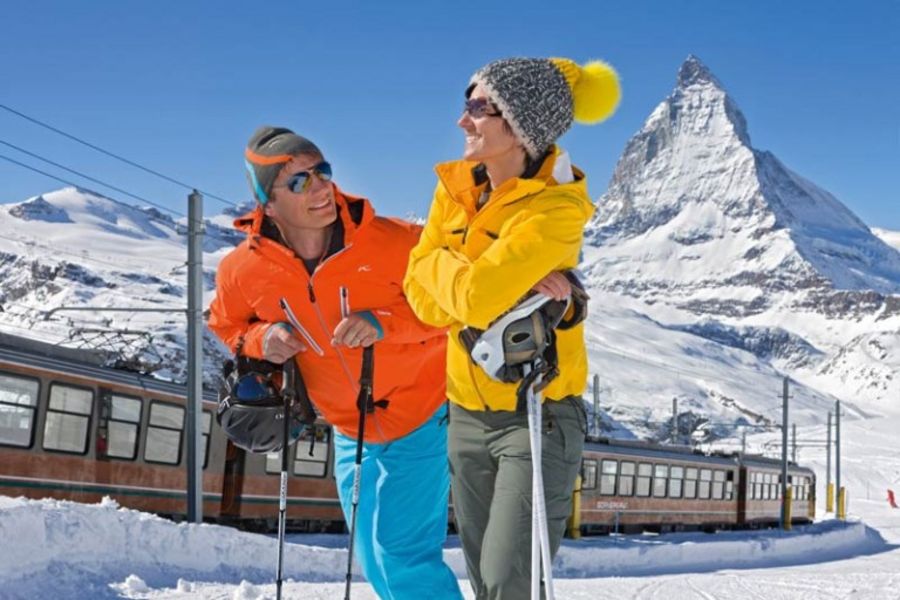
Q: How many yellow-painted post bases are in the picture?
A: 4